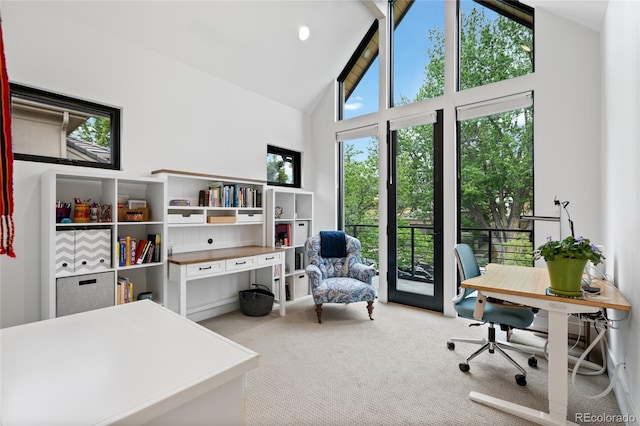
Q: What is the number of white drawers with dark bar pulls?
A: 3